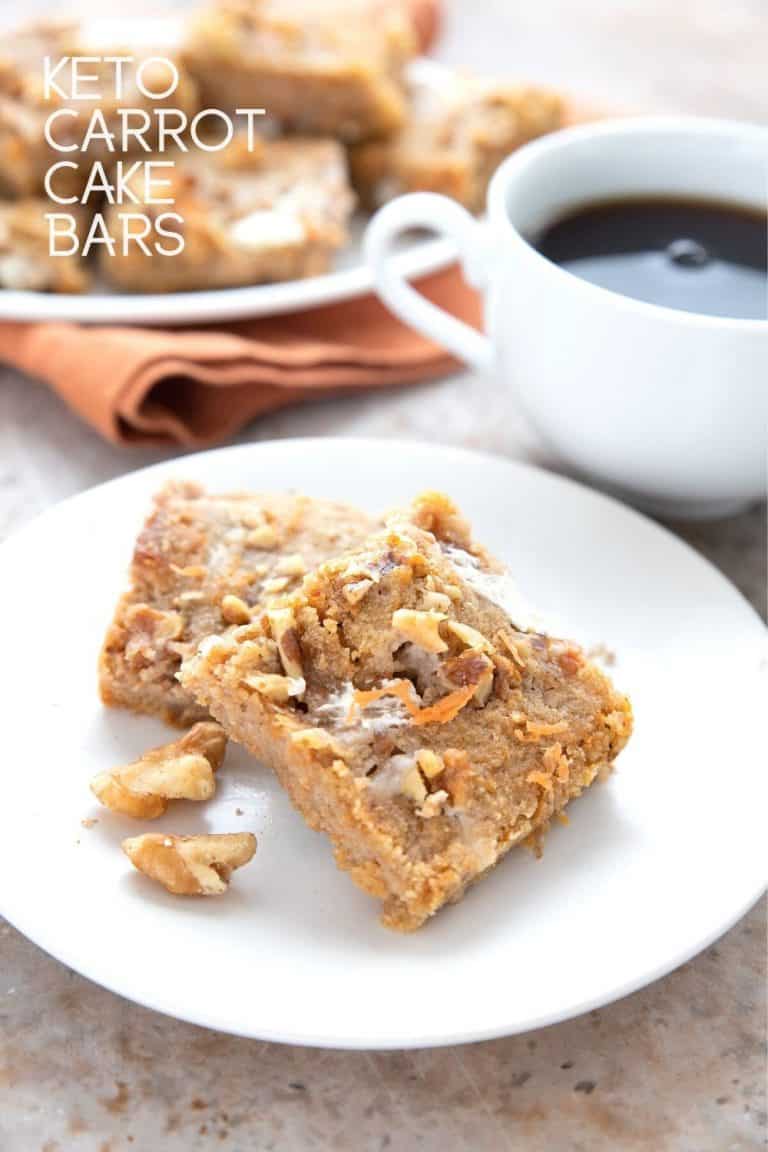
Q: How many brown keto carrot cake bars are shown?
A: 7